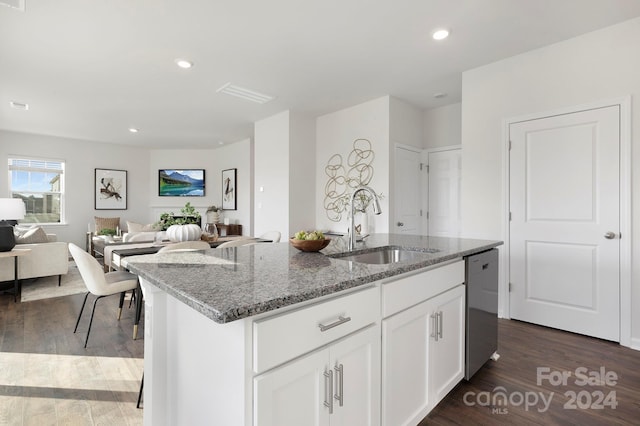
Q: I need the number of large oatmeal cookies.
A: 0